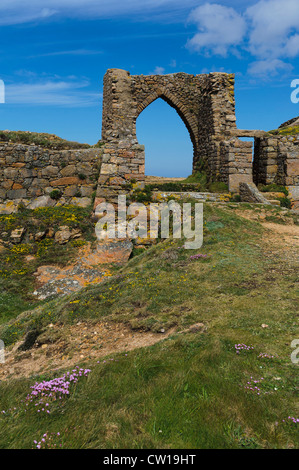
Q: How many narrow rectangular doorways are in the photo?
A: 1